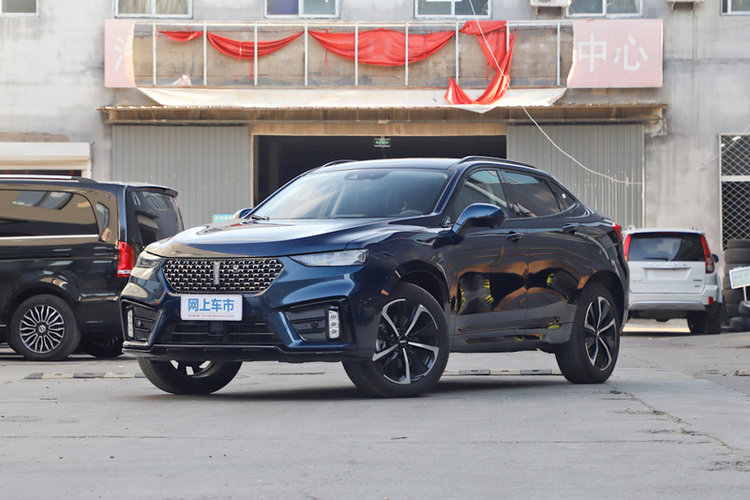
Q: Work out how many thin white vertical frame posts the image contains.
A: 9